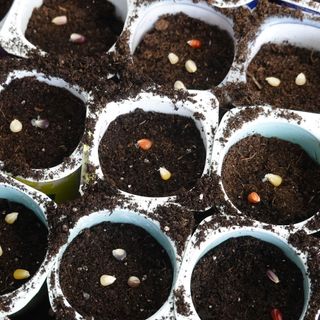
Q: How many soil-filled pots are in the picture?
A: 9